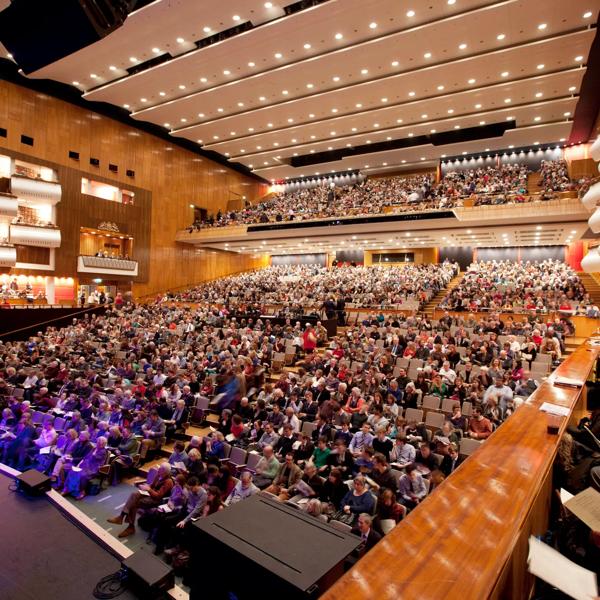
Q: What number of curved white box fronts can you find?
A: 8